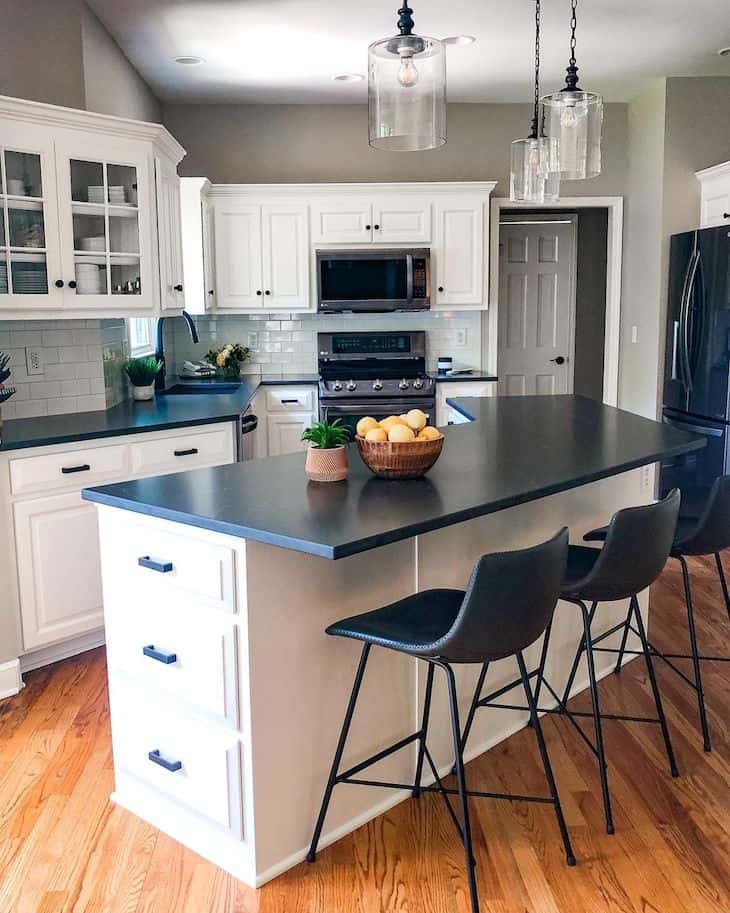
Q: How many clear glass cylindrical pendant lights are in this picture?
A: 3